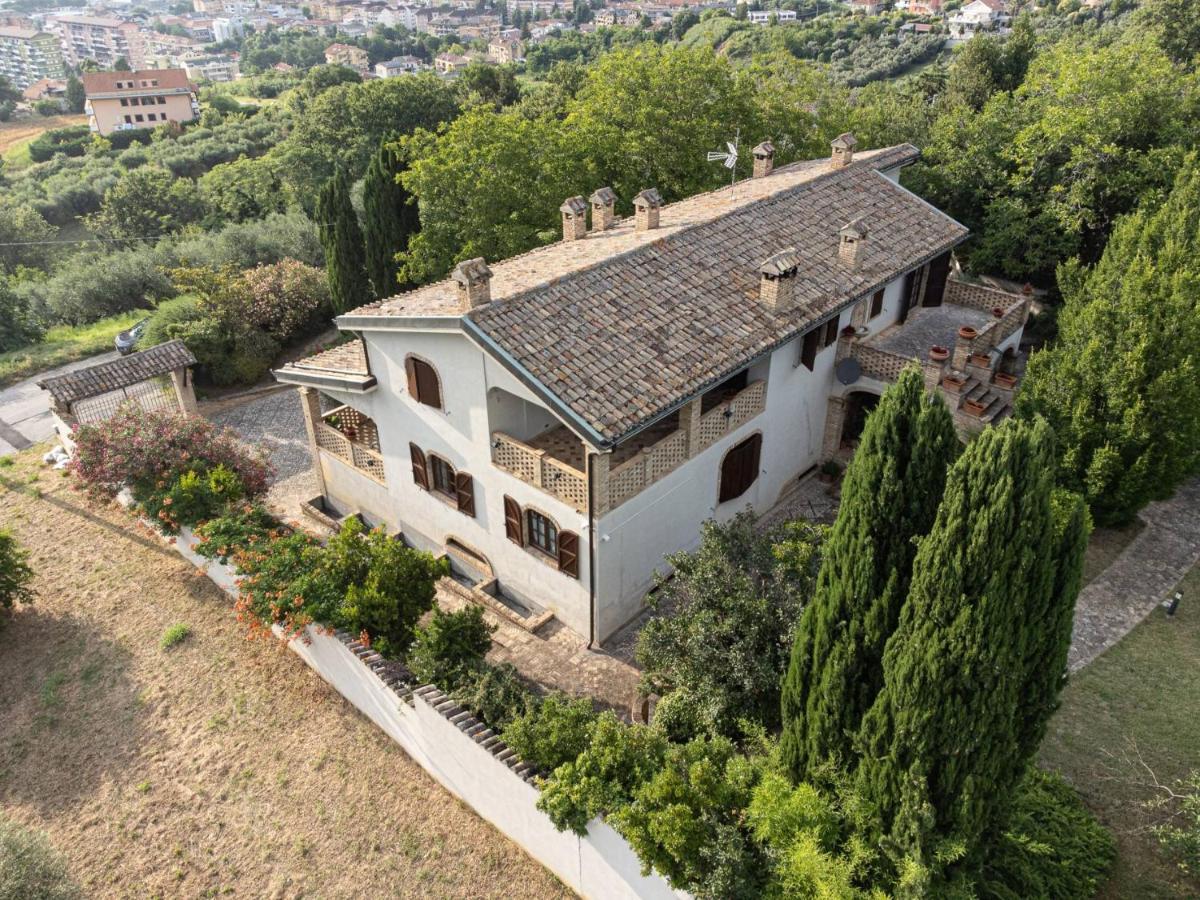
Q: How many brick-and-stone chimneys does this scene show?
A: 8